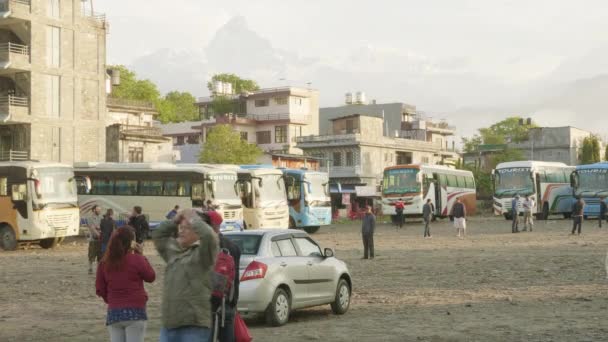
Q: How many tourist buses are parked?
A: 7